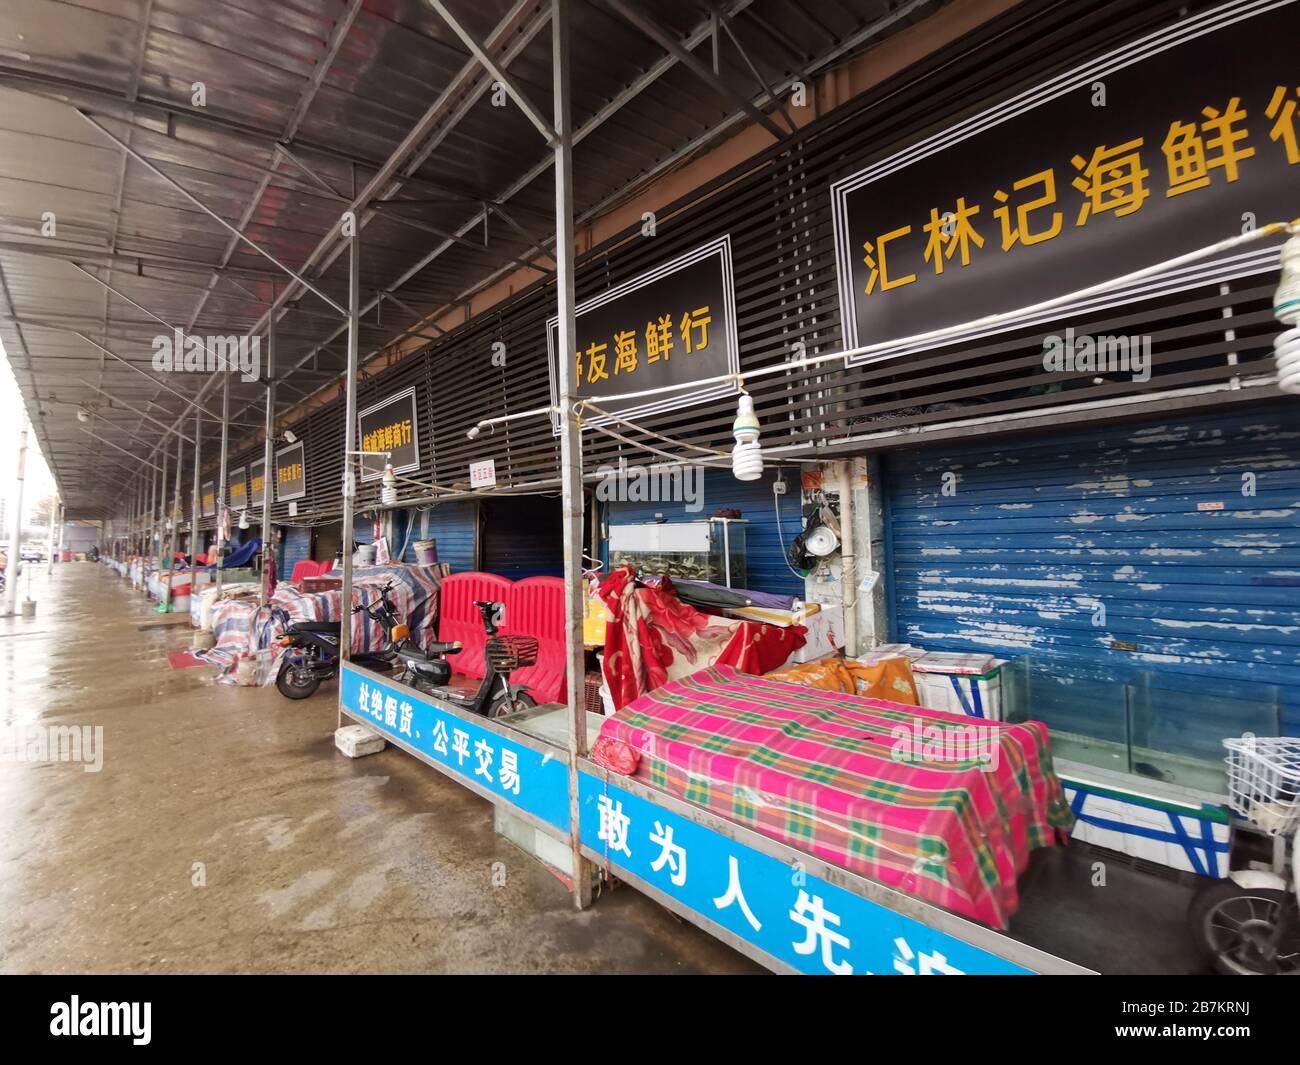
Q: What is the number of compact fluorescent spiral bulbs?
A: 3